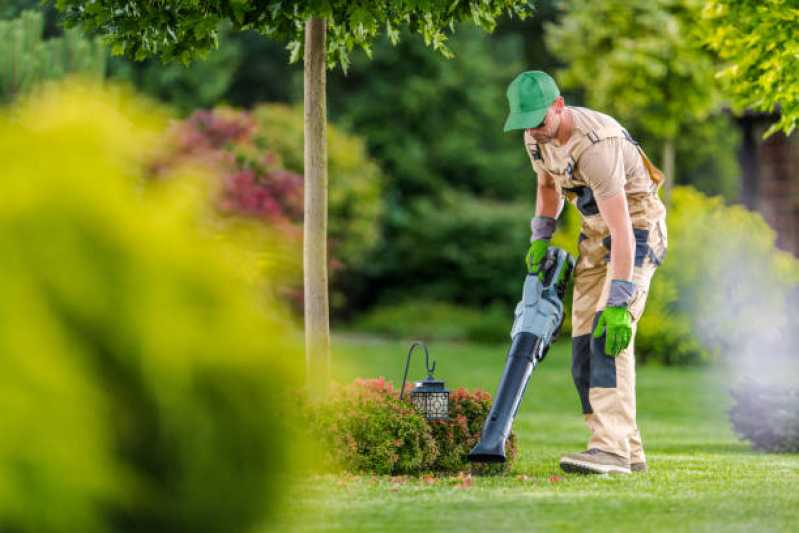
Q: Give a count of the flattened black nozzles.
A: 1